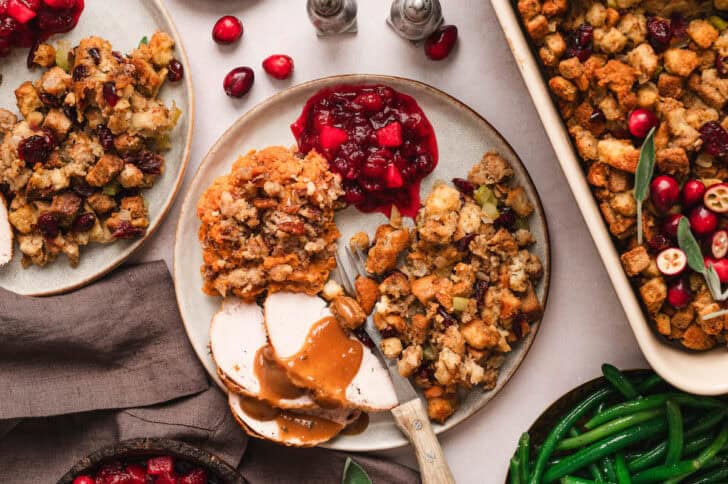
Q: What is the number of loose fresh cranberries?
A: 4